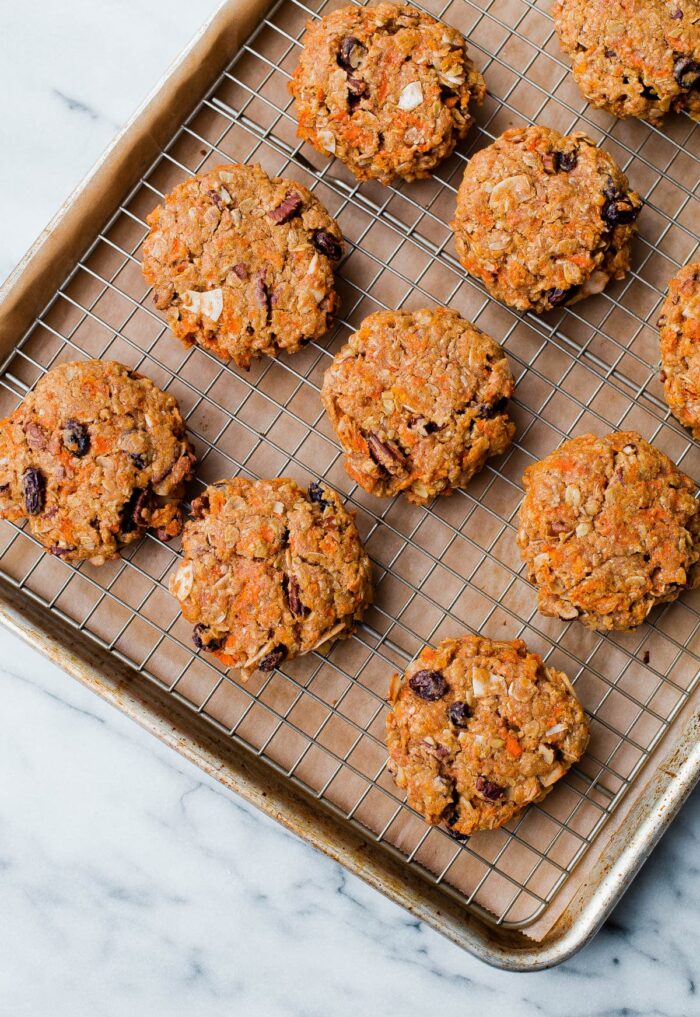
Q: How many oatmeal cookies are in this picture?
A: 10